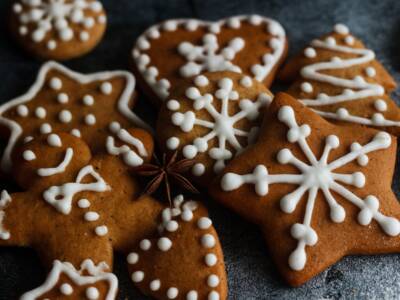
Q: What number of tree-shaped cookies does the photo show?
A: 1